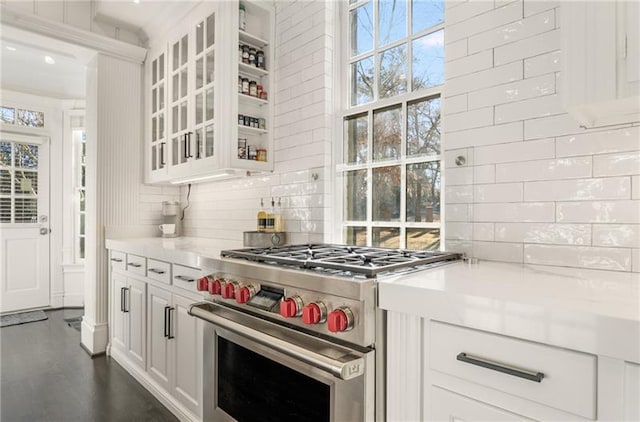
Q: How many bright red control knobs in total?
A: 7